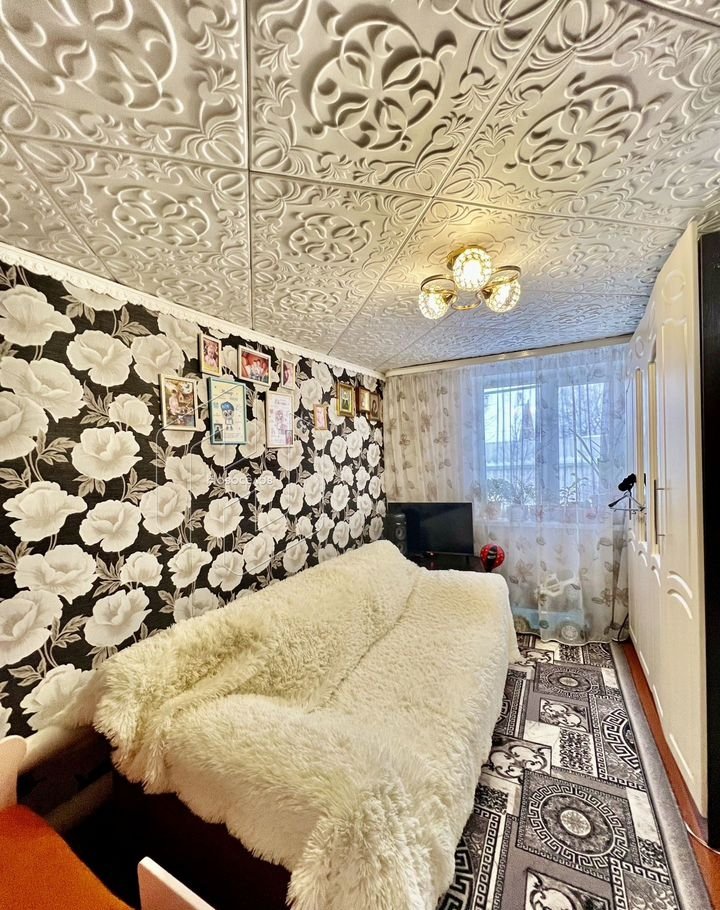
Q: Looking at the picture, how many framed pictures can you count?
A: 10